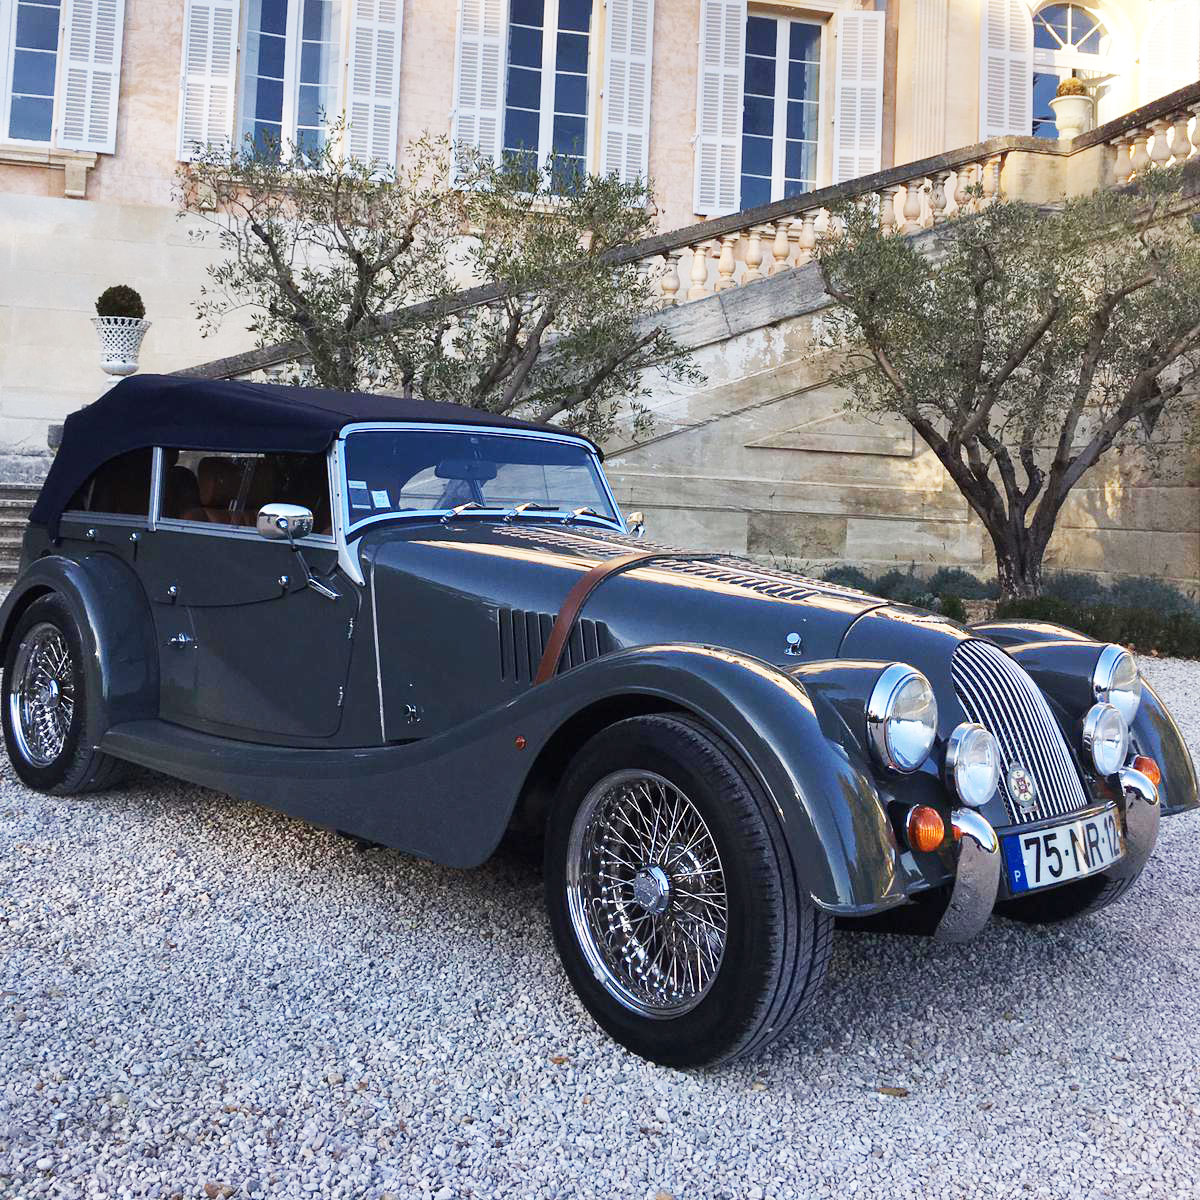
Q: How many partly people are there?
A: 0